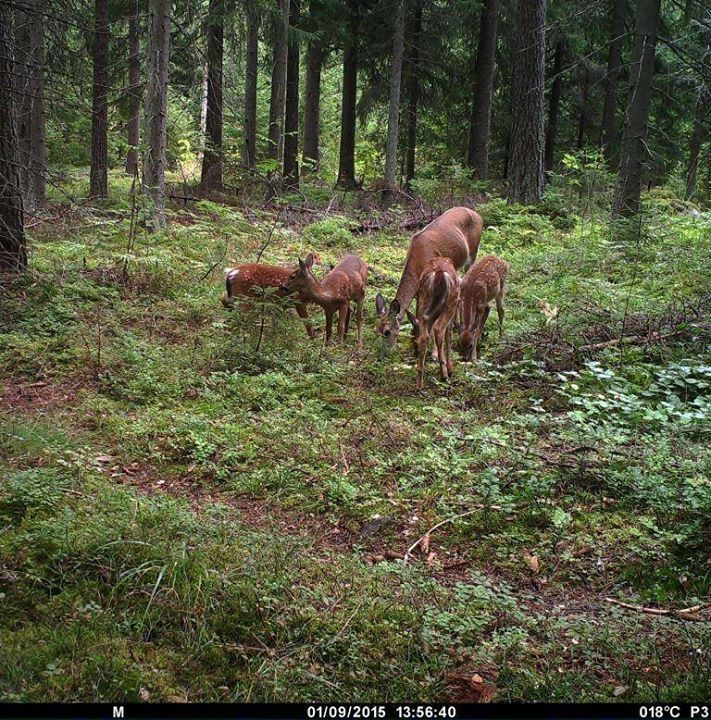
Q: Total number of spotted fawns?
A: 4